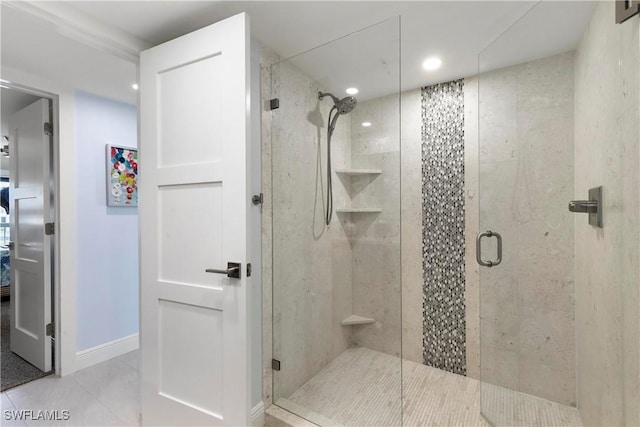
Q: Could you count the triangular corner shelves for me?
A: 3